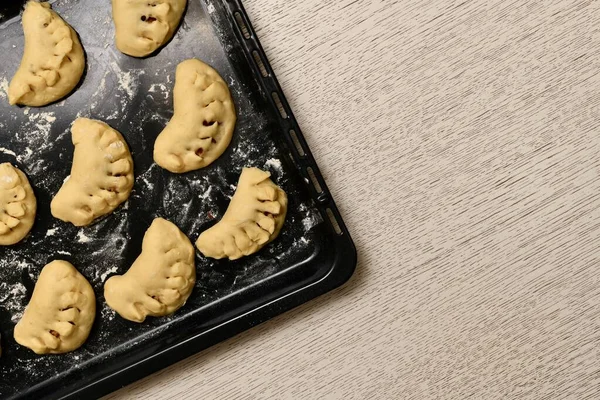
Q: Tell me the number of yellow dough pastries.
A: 8